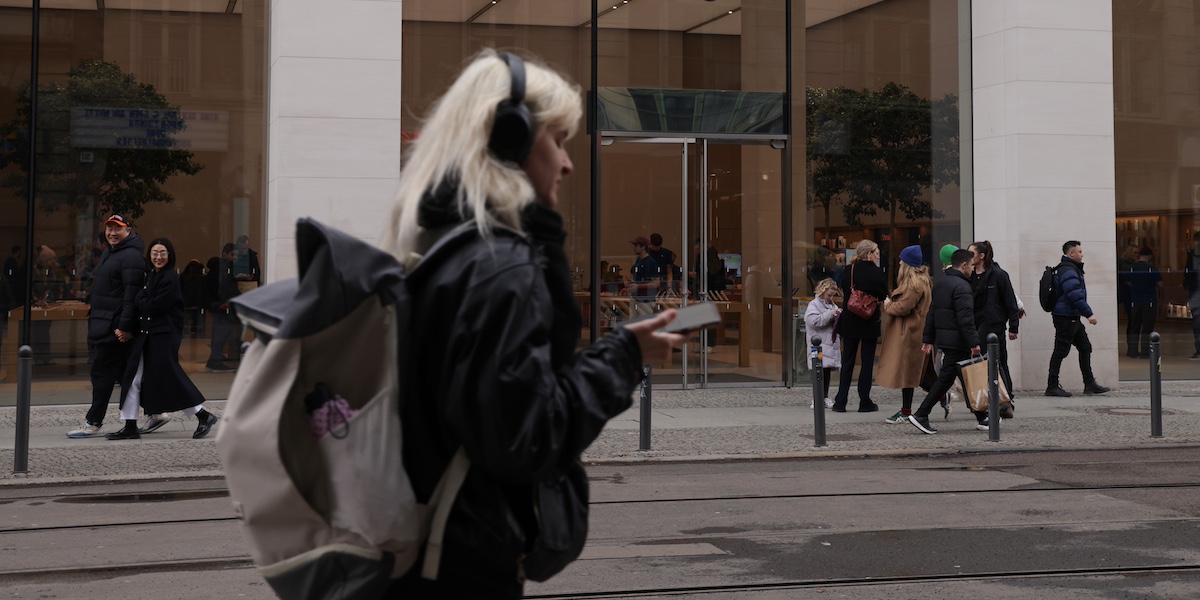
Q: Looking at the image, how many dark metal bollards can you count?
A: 5